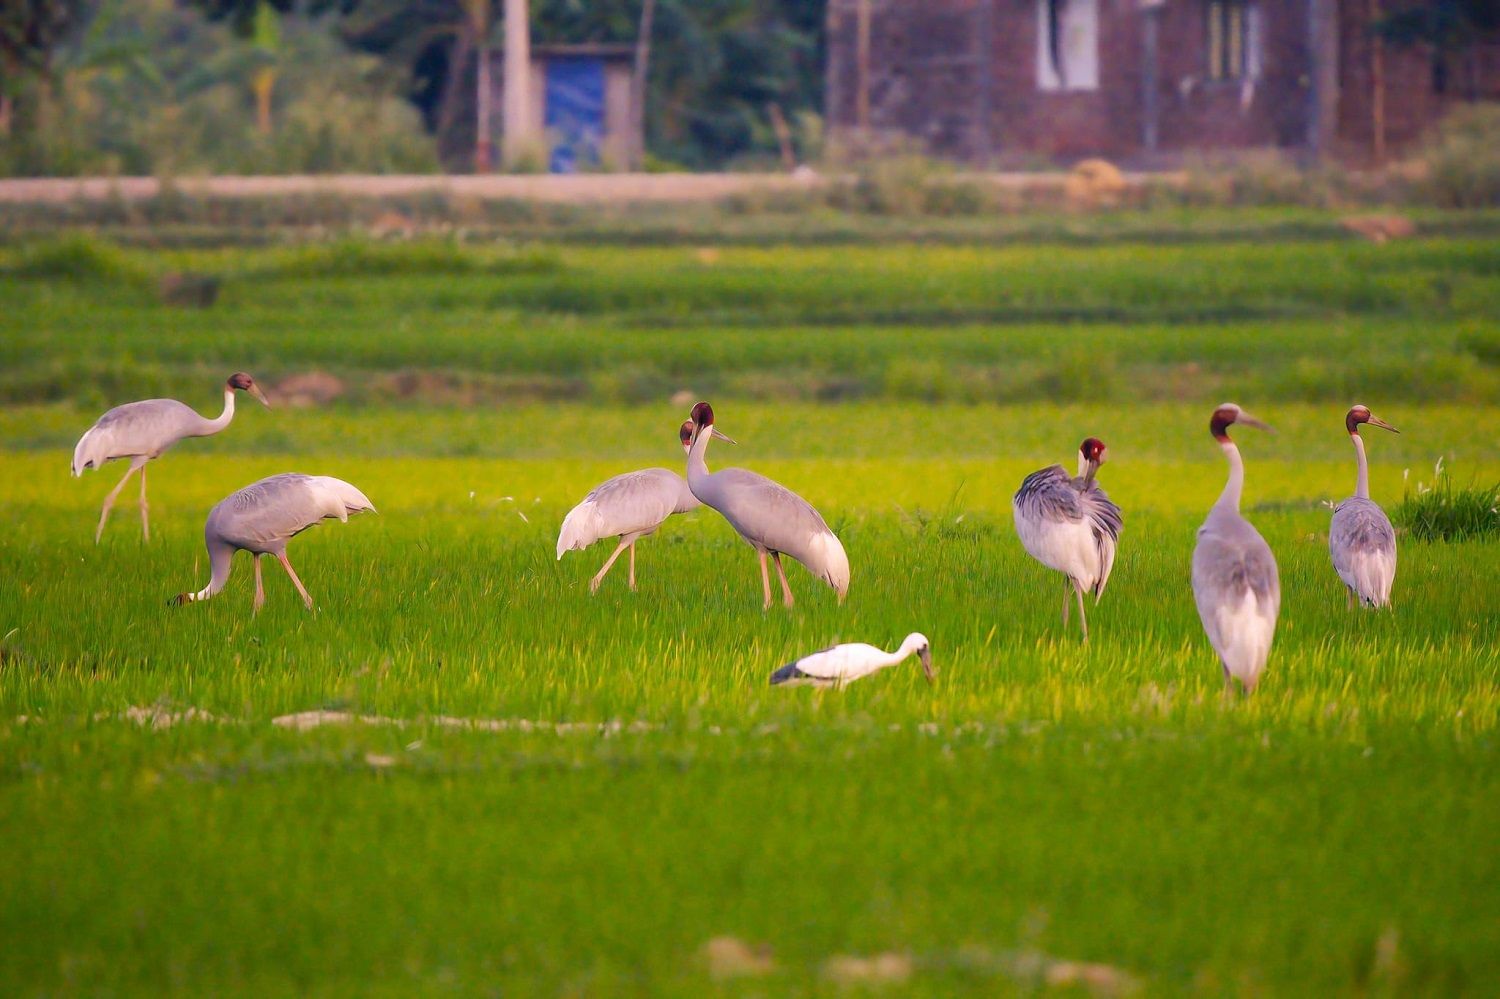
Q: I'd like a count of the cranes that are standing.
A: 7